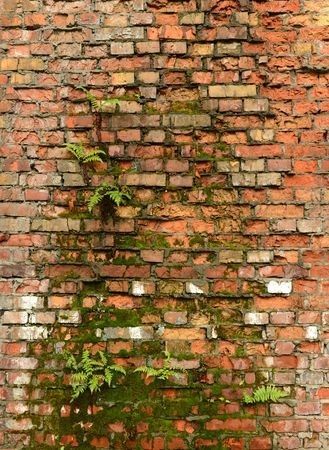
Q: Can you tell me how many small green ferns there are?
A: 6